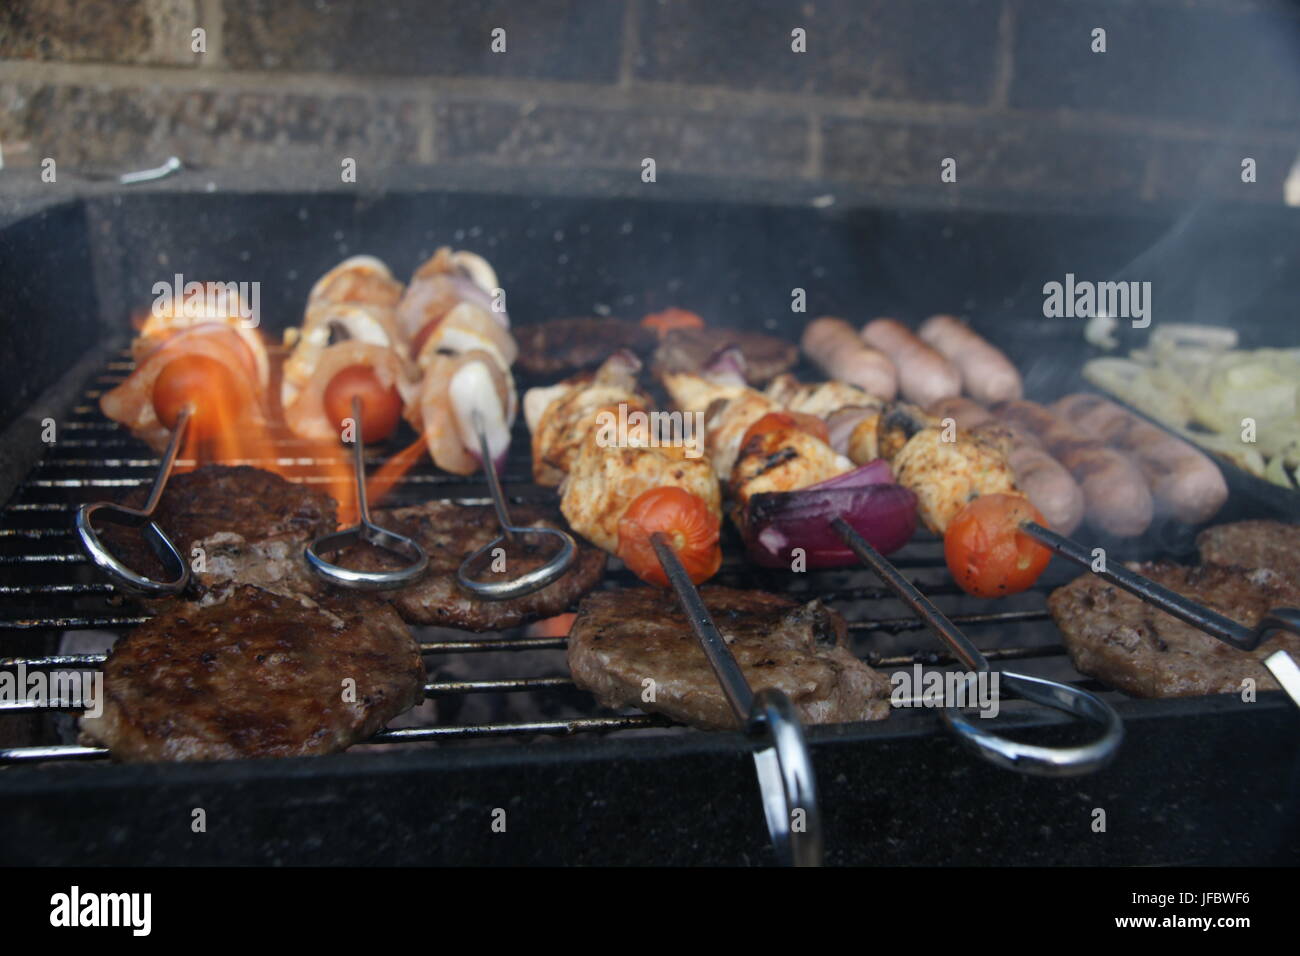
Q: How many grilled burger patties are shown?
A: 8